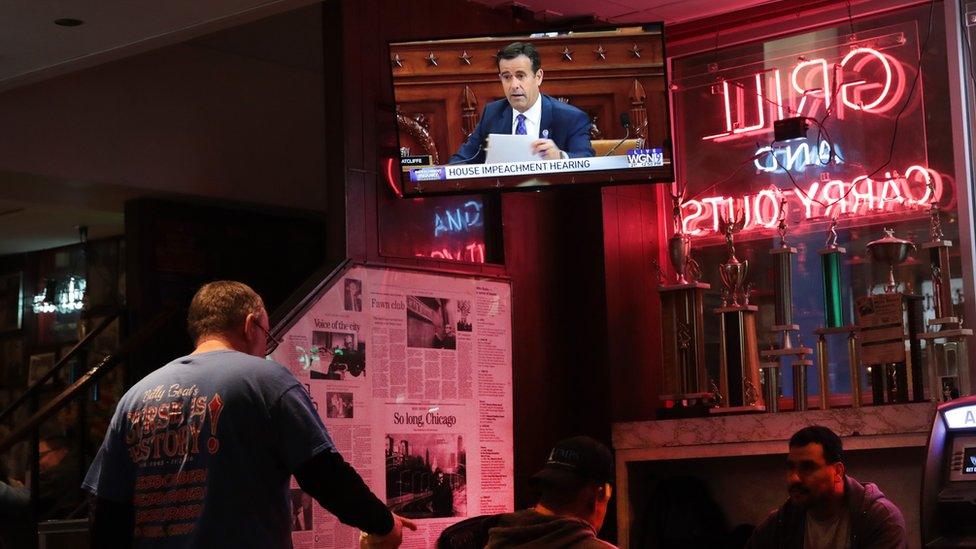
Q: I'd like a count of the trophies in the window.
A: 6